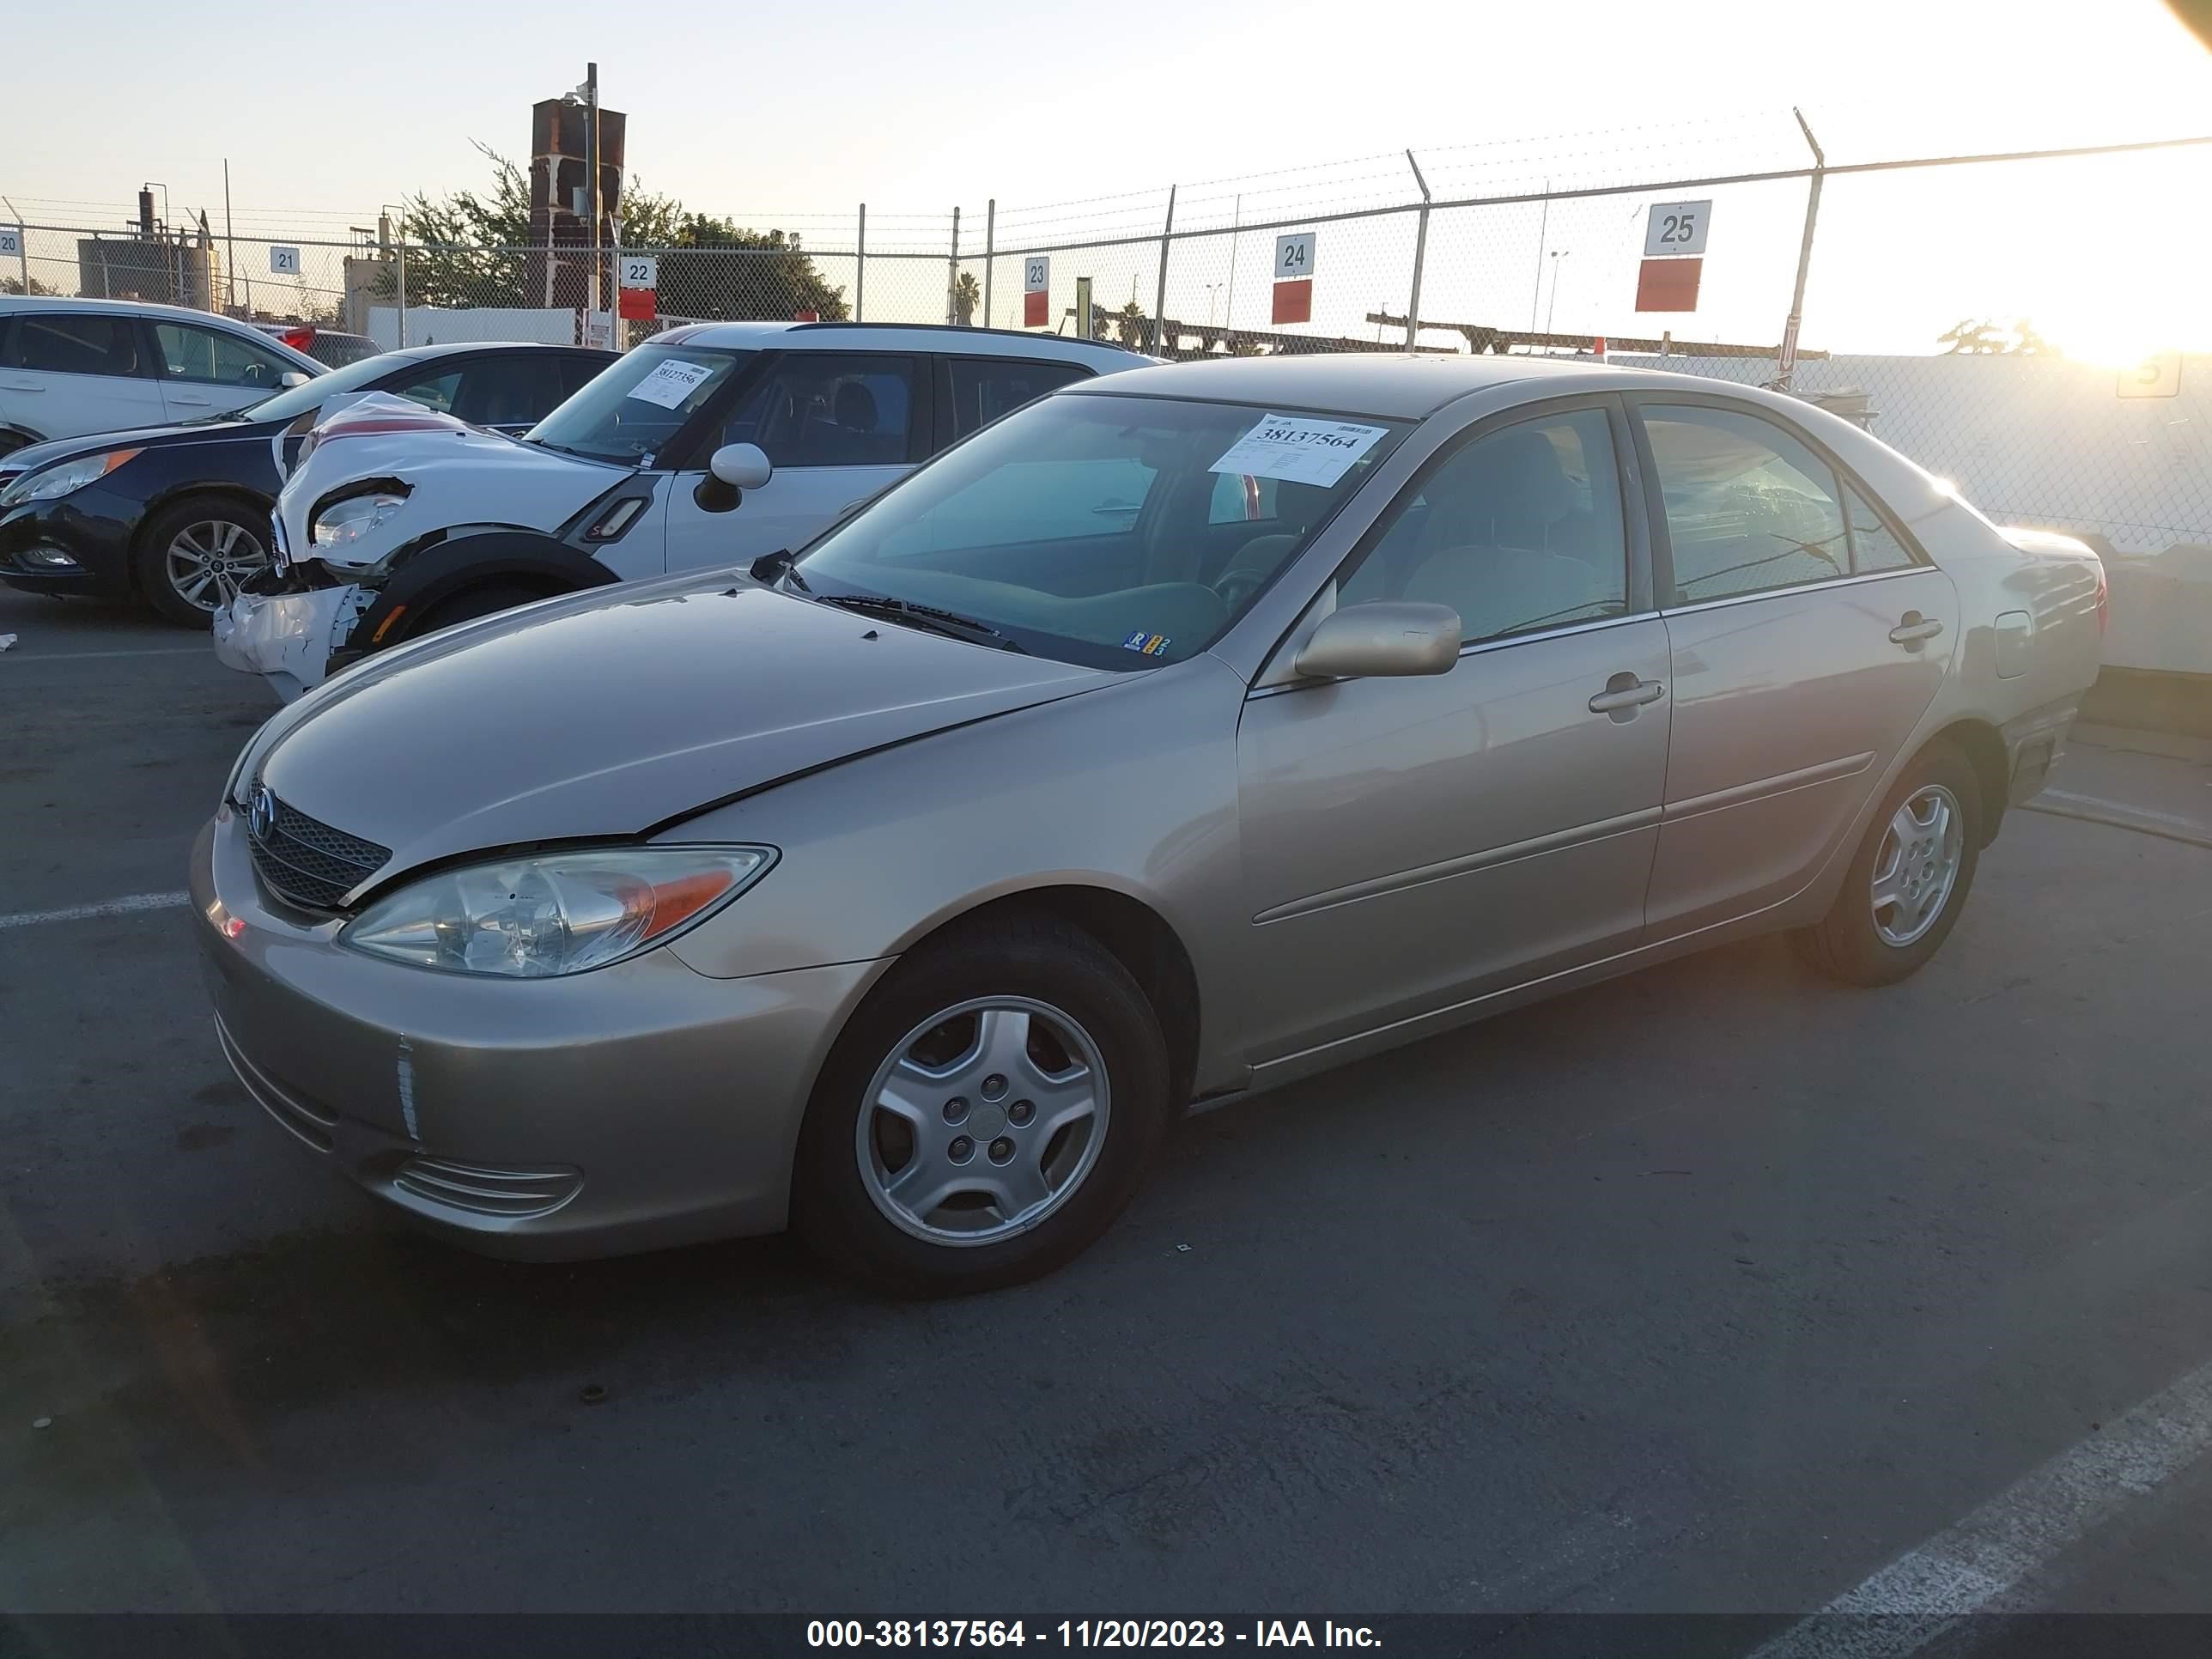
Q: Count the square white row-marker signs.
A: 6